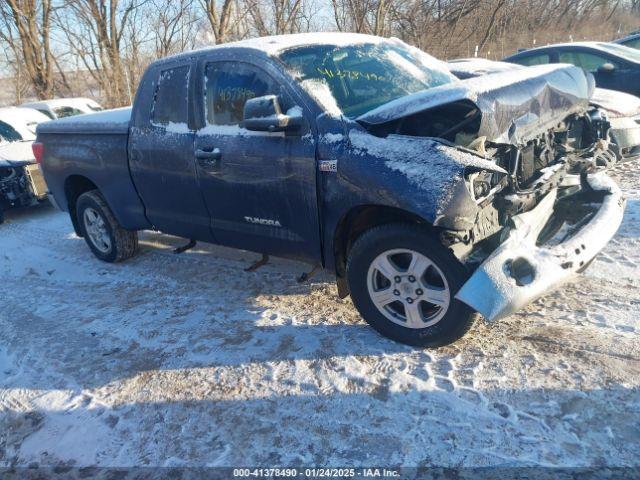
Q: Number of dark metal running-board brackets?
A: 3